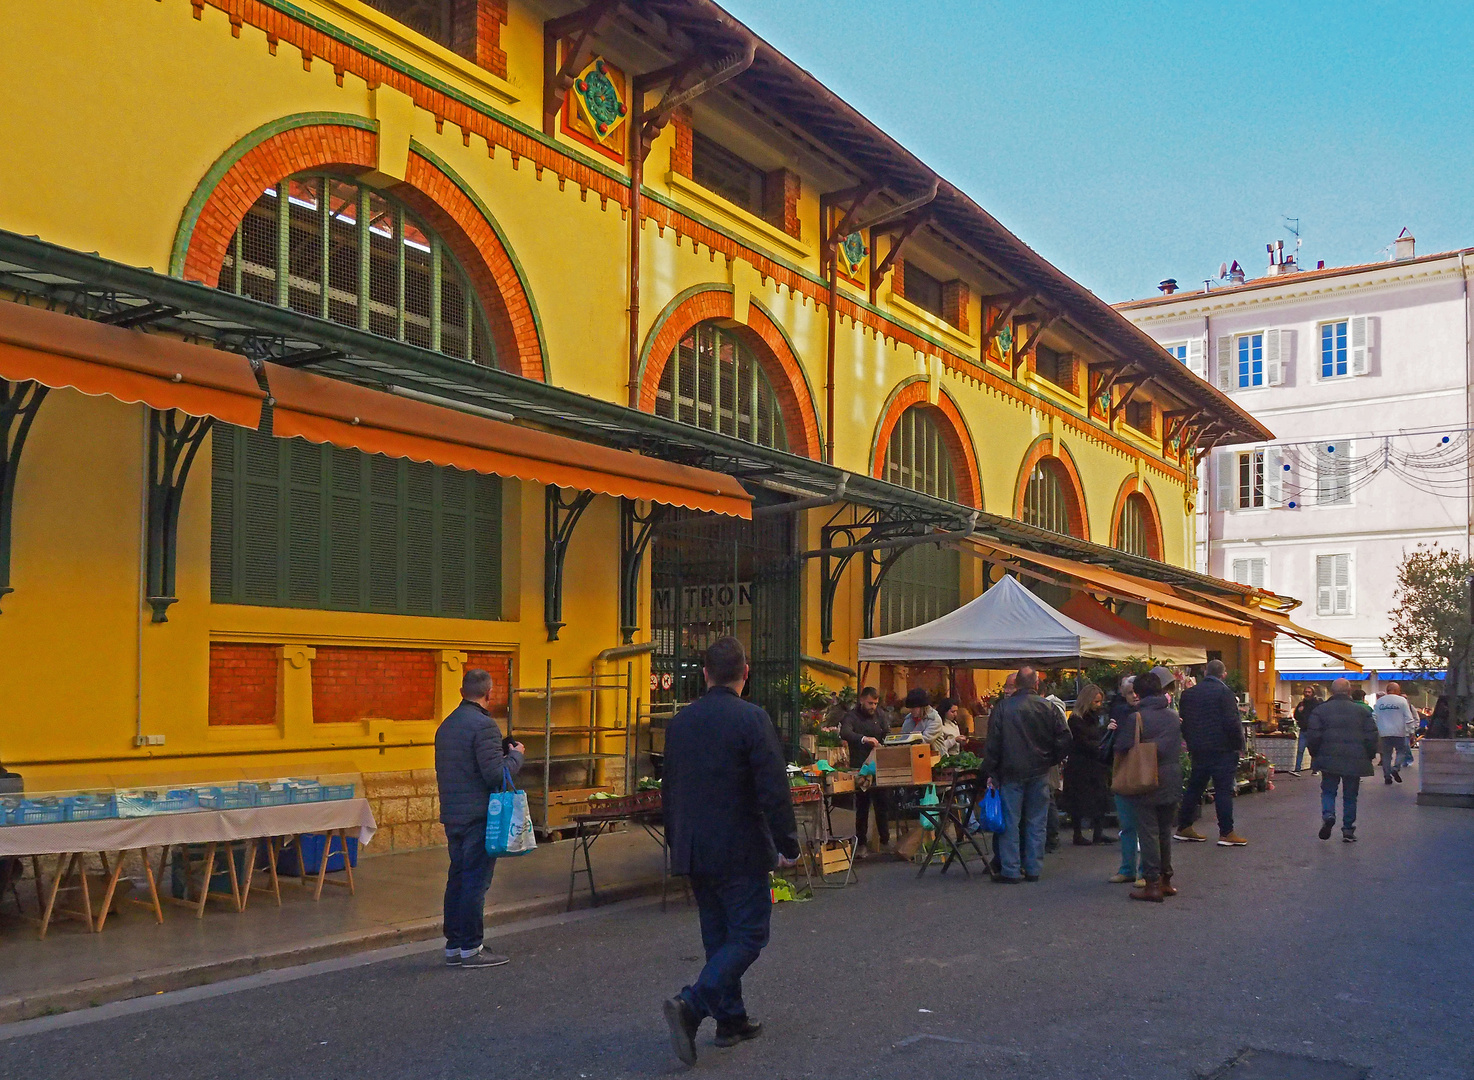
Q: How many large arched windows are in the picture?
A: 5